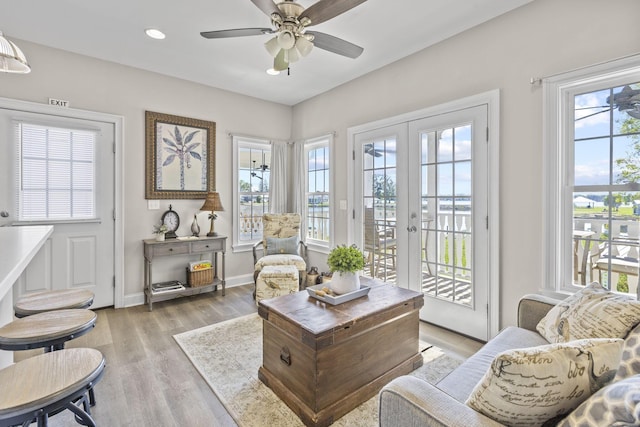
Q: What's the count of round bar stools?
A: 3